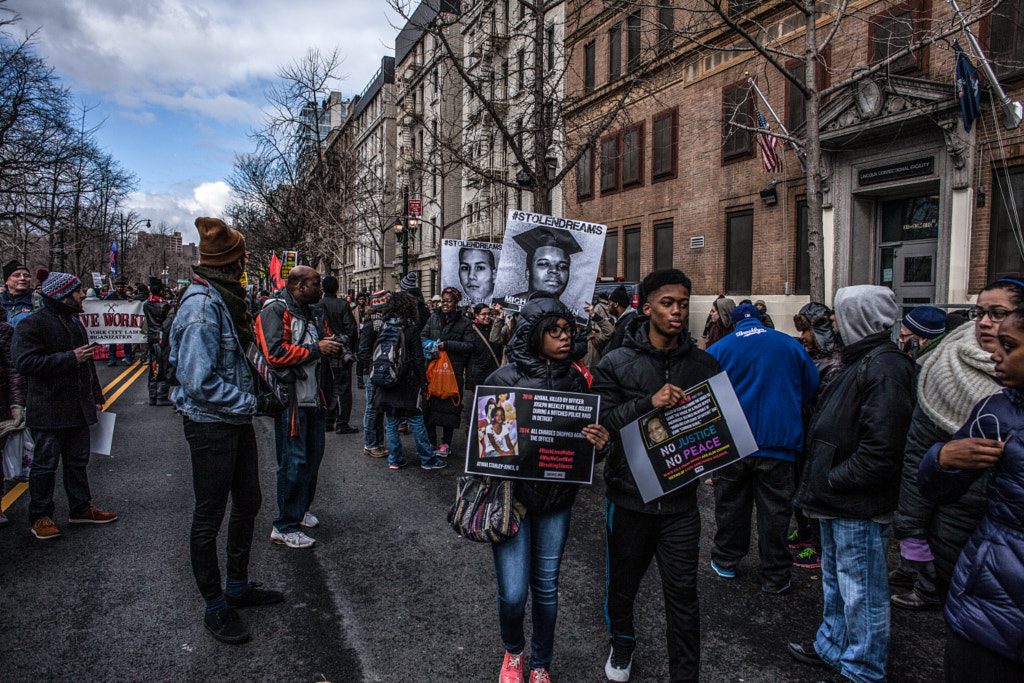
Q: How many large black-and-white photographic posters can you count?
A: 2